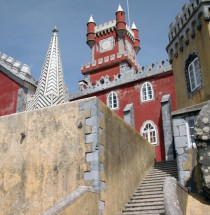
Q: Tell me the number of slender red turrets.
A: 3